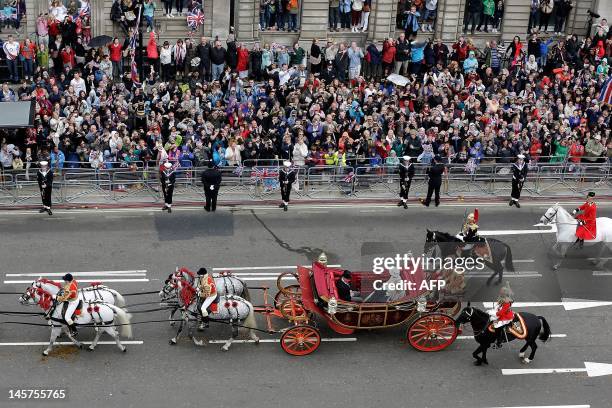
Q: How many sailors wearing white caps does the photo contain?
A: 5